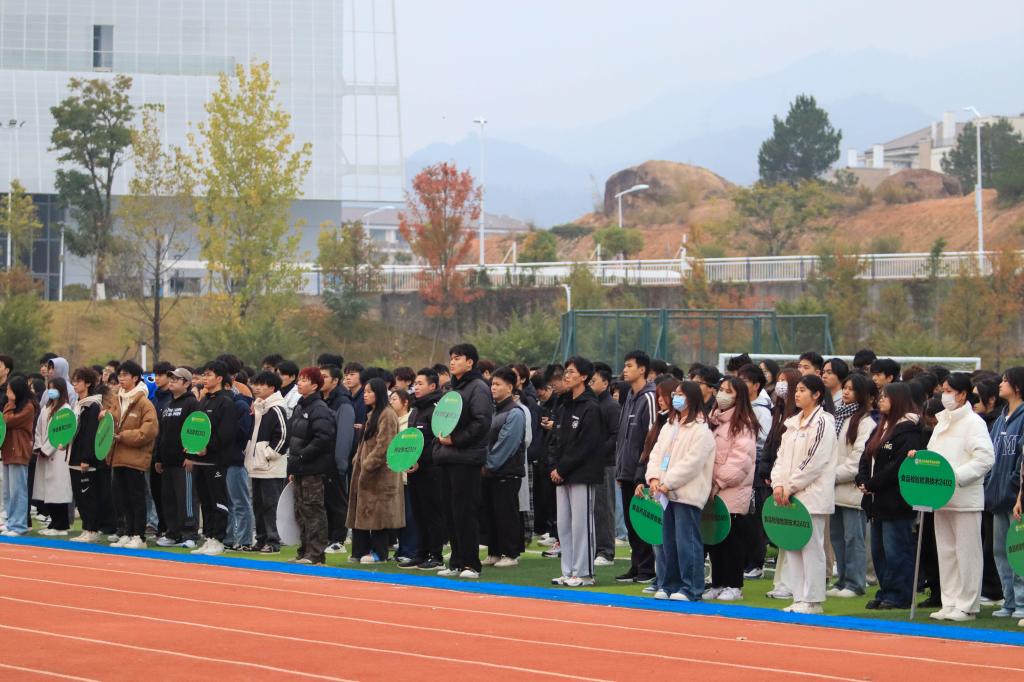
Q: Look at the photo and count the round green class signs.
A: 11